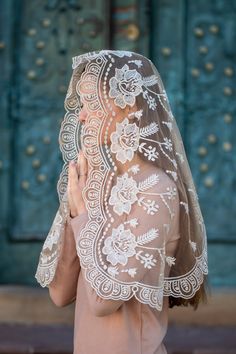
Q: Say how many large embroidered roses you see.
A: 4